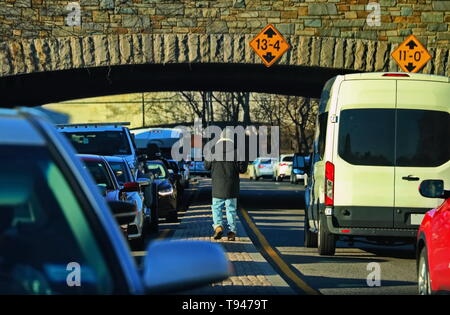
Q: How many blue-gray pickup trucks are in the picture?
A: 0